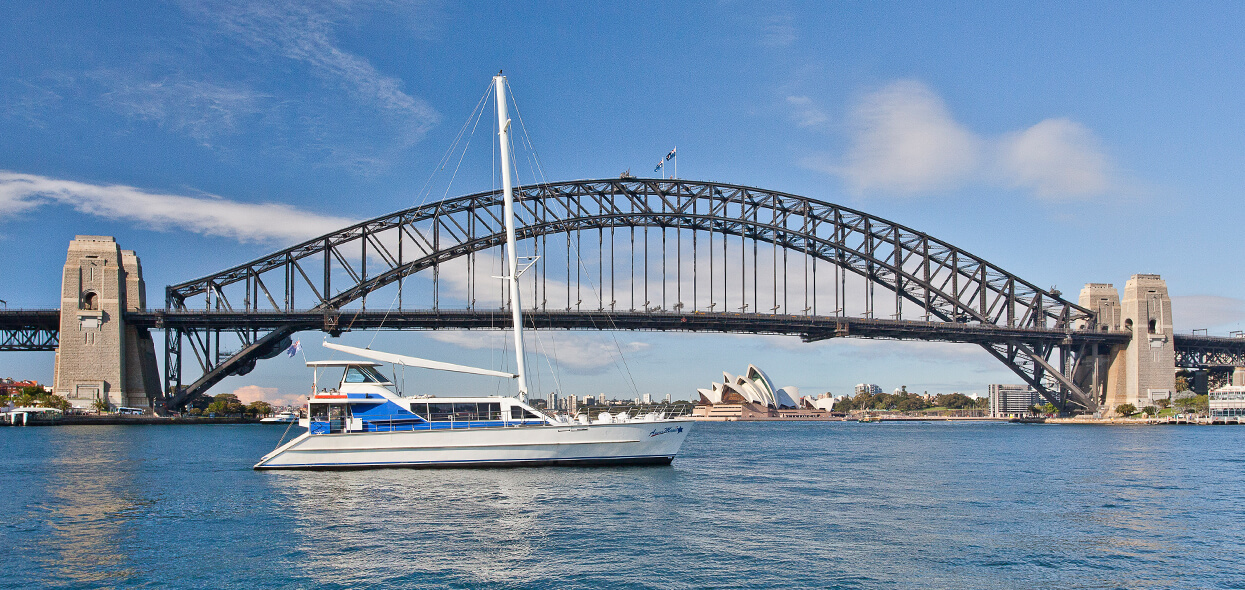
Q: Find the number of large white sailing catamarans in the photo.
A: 1